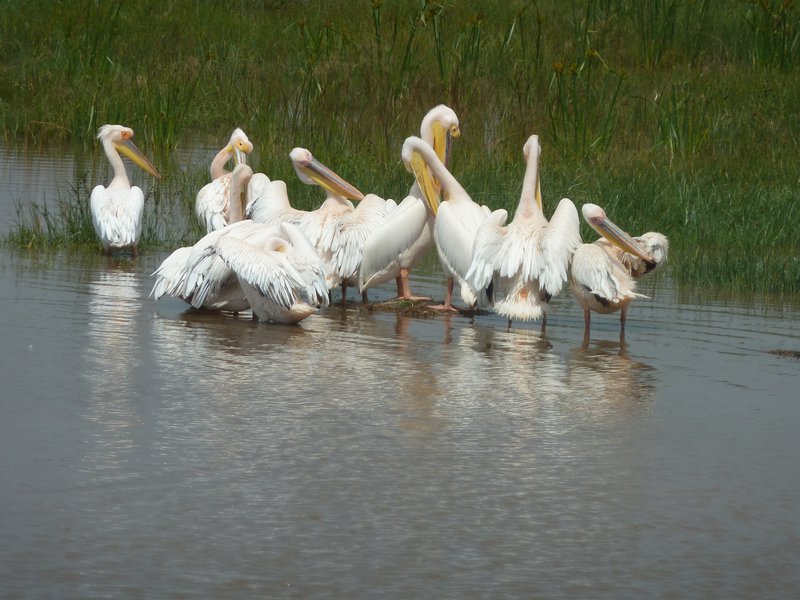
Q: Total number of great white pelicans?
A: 9